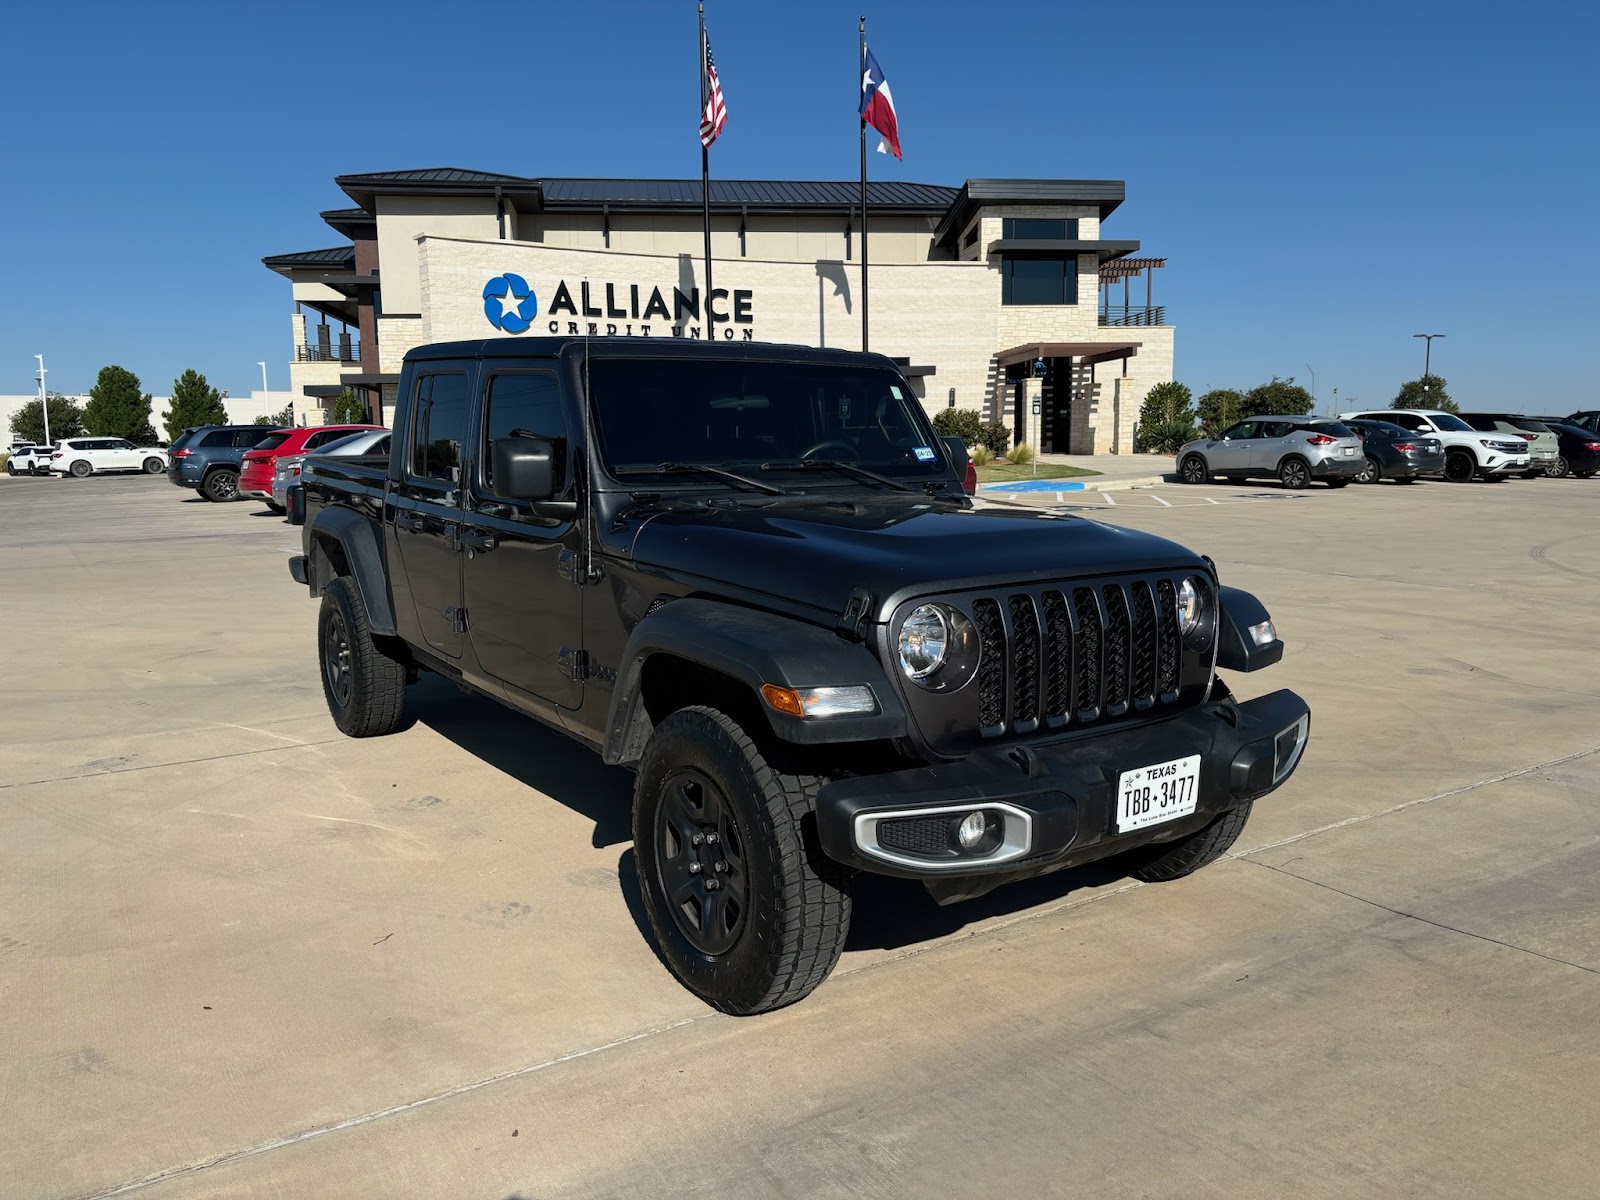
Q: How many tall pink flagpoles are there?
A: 0